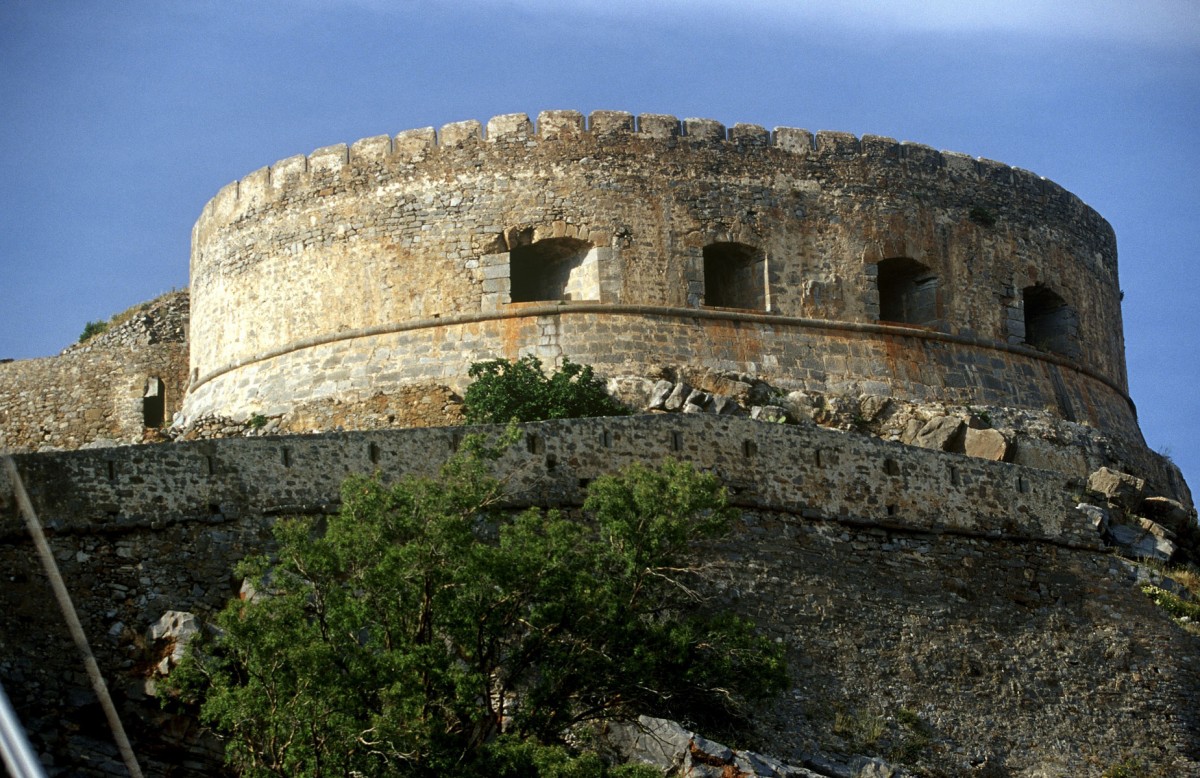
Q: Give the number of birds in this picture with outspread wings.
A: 0